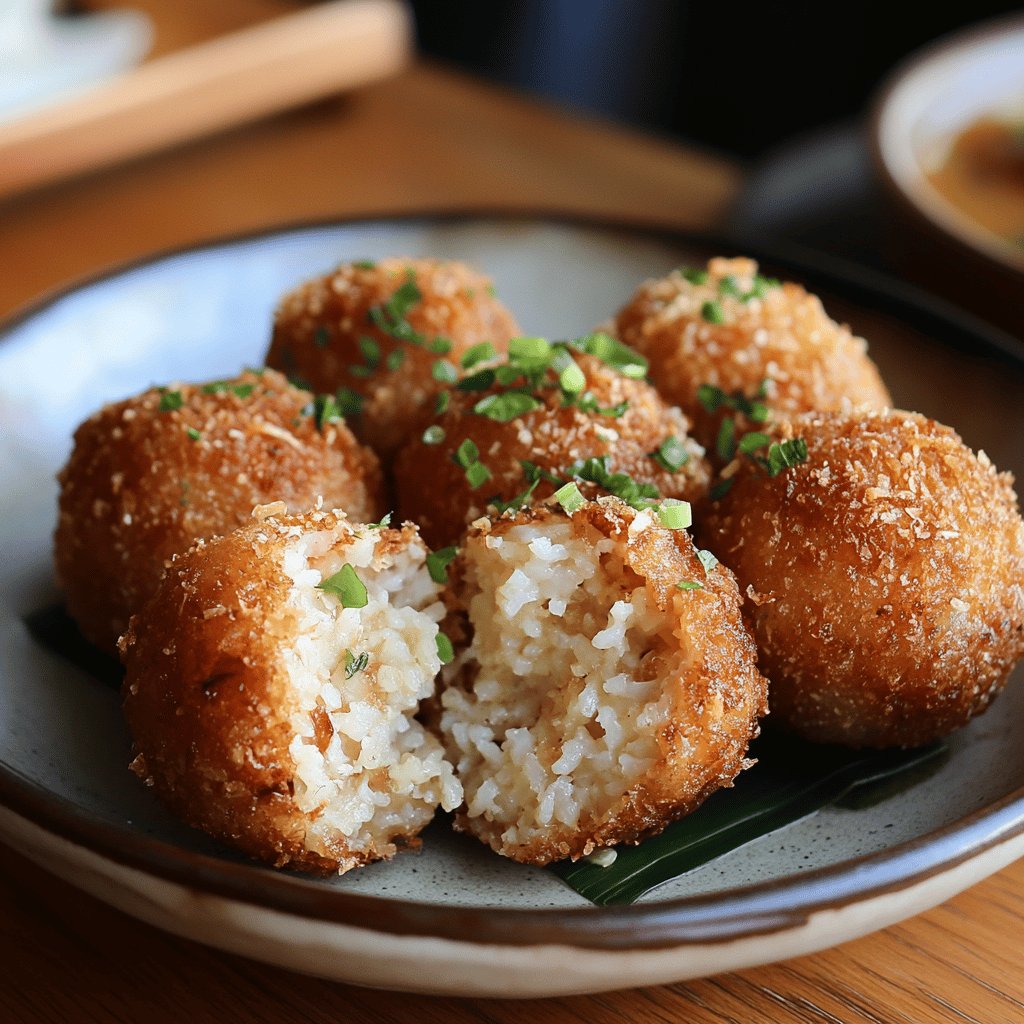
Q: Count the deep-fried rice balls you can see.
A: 6